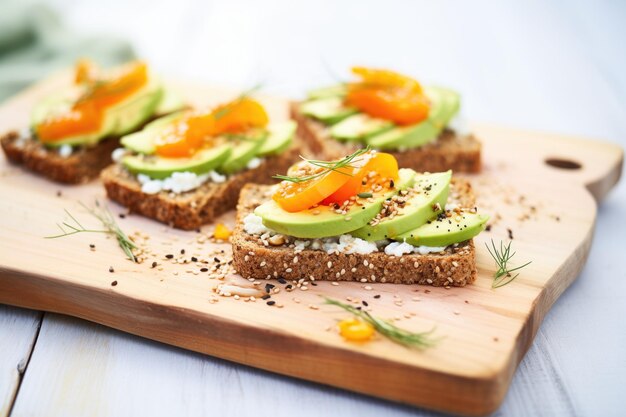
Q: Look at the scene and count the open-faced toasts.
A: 4